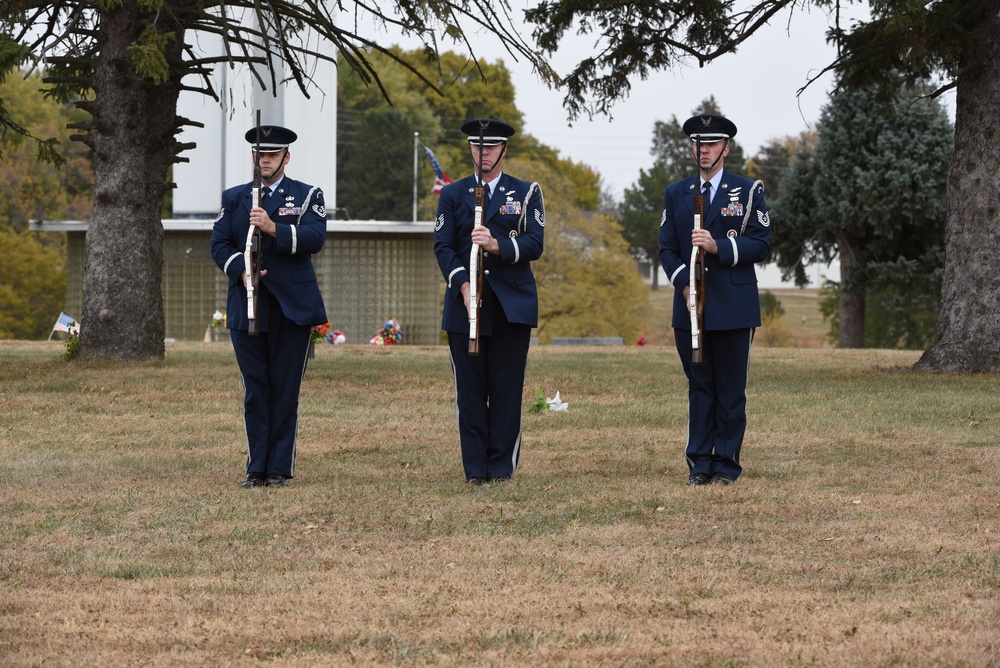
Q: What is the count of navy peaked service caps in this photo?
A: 3